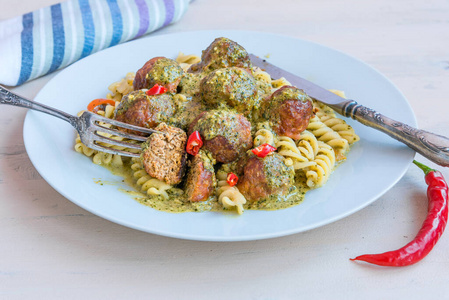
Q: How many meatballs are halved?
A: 1